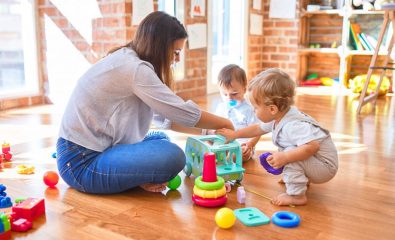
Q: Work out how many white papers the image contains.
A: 6